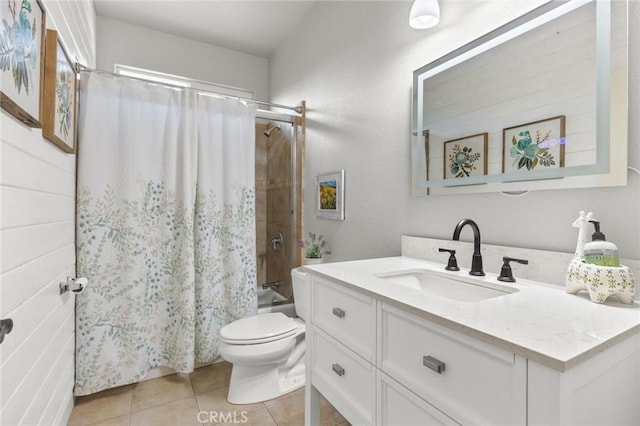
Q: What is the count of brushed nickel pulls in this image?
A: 3